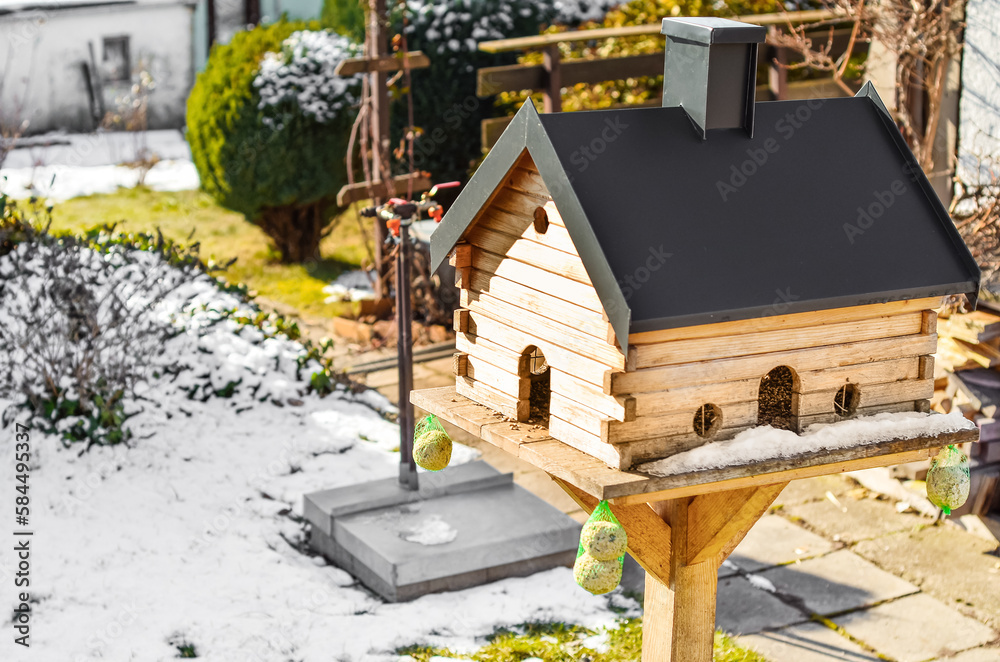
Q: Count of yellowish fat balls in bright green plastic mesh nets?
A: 4